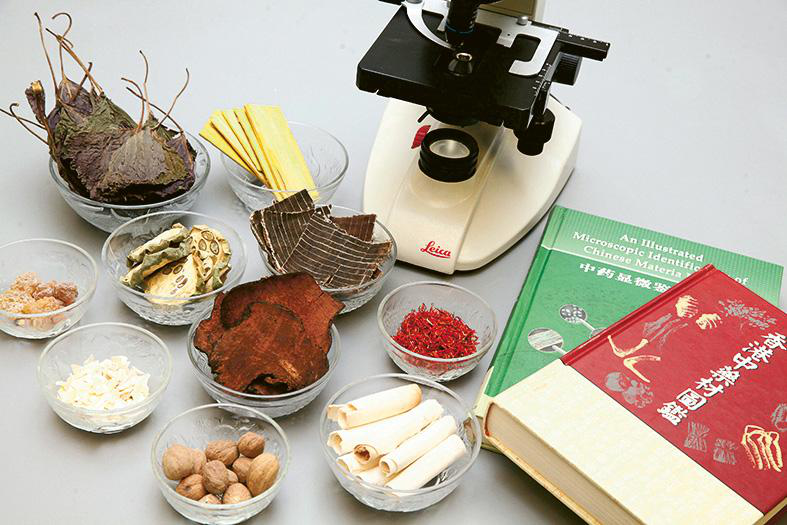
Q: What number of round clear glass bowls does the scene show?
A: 10